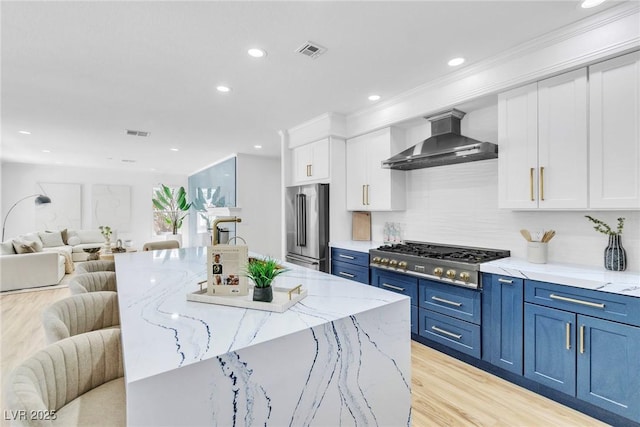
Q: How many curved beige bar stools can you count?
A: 4